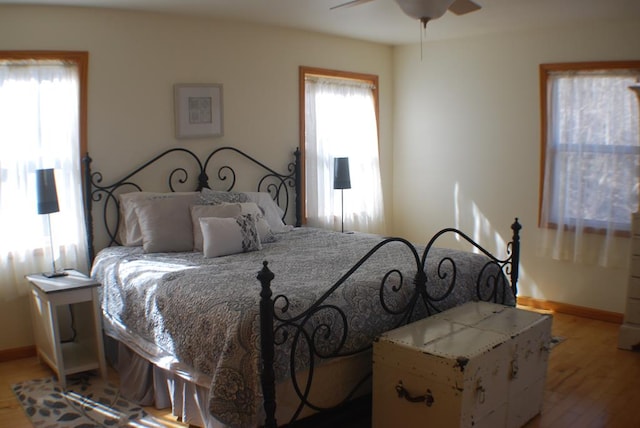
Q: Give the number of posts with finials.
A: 4